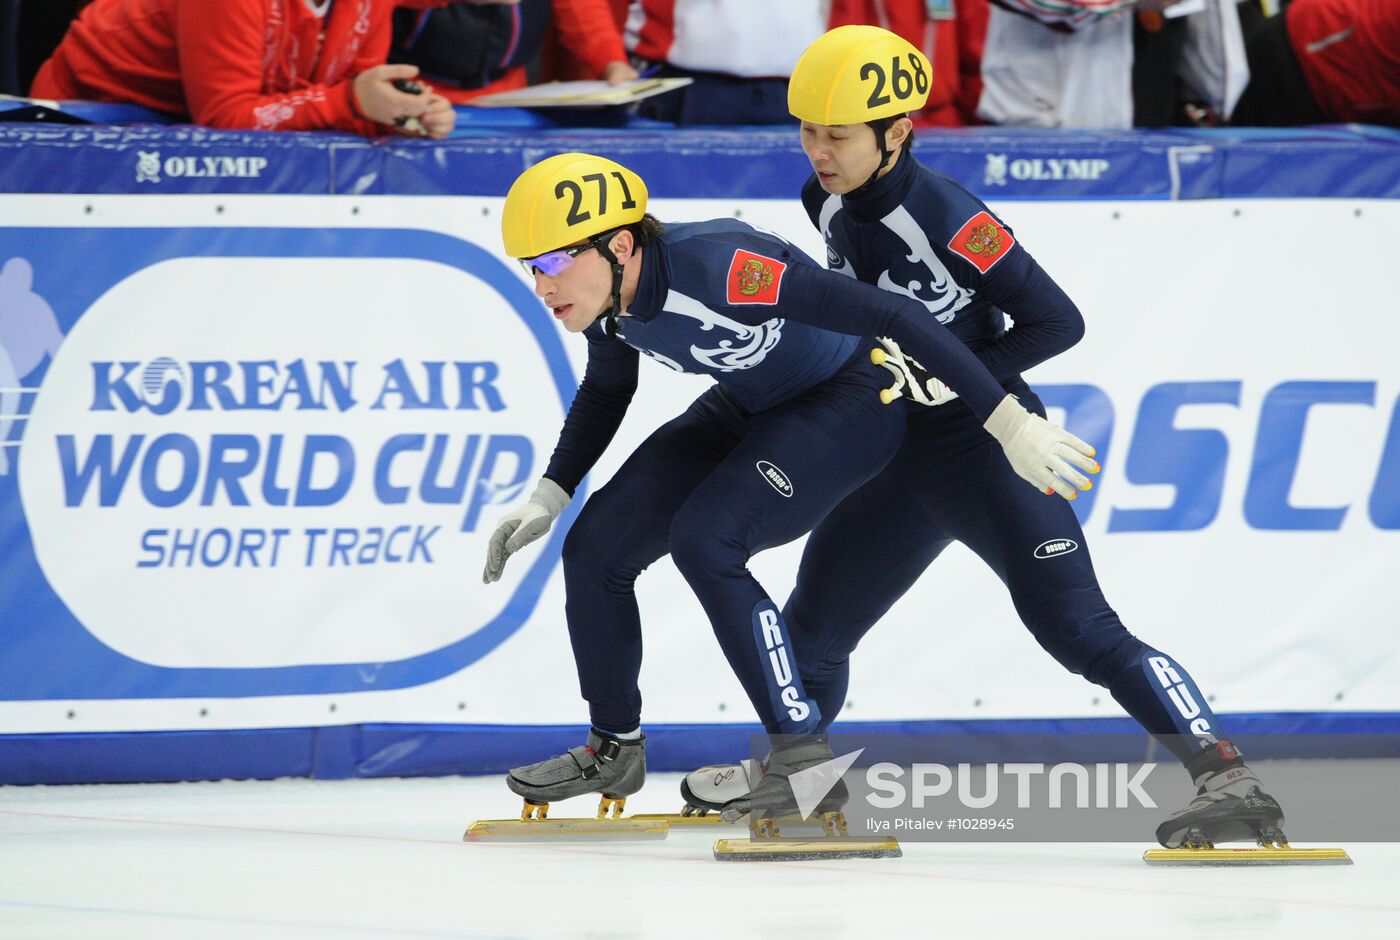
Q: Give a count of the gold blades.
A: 4